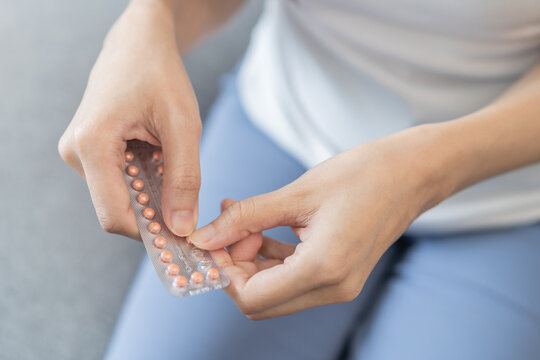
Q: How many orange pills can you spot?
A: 14